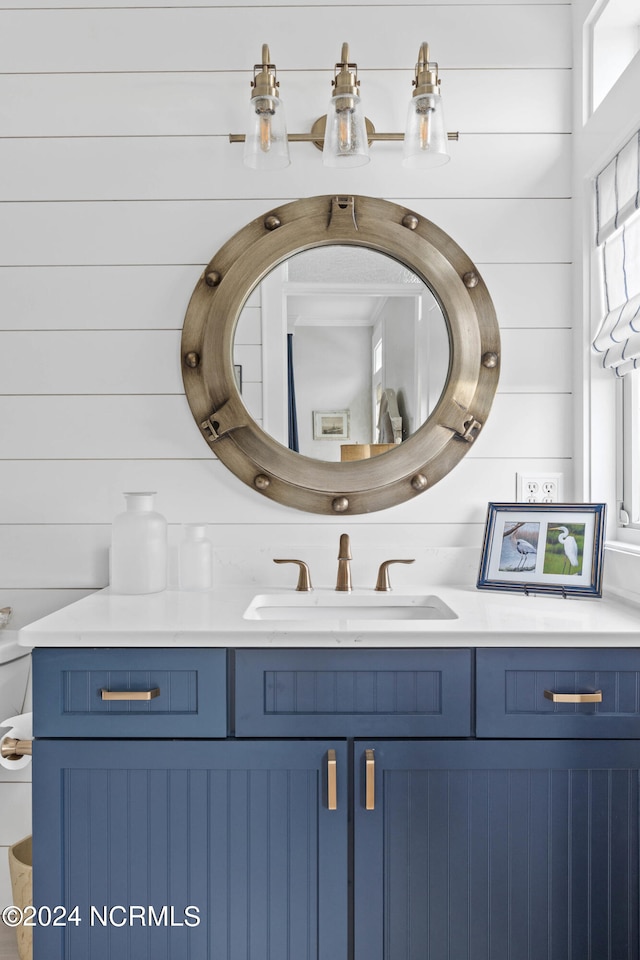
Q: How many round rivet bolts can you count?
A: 9